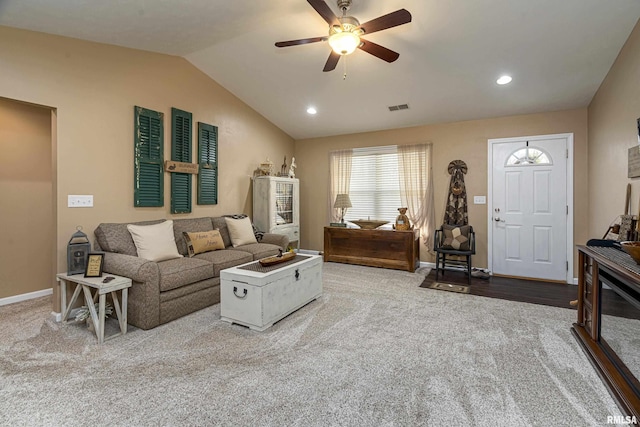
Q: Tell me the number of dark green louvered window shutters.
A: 3